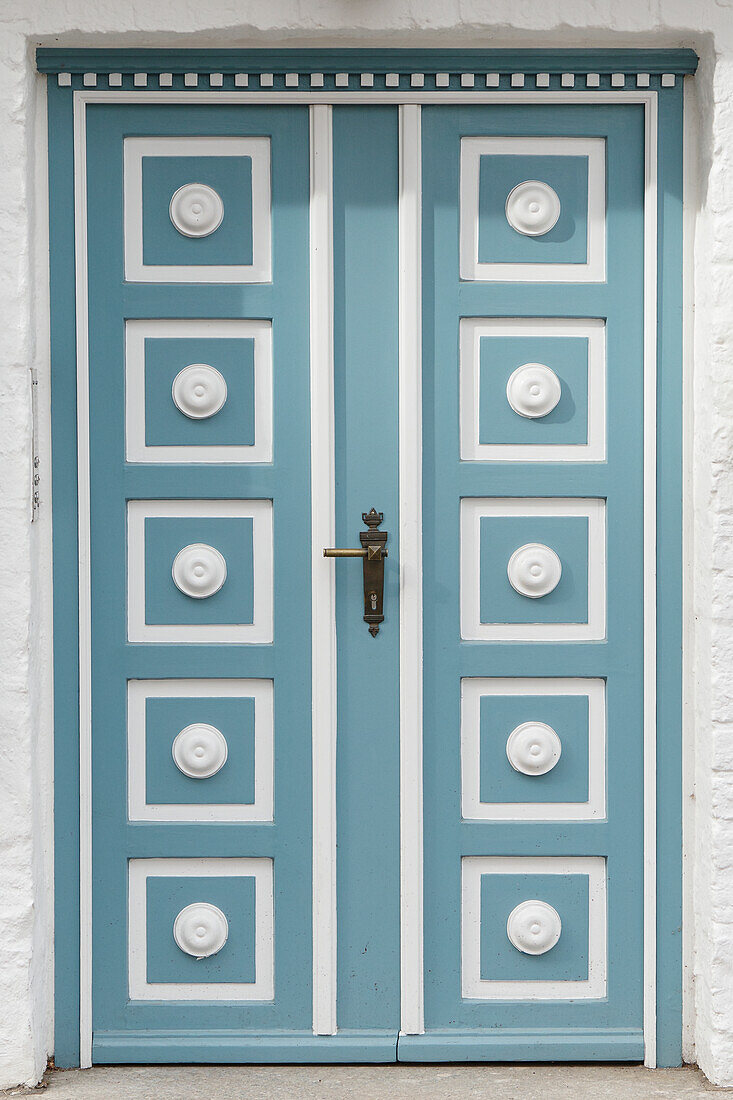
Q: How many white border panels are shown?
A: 10